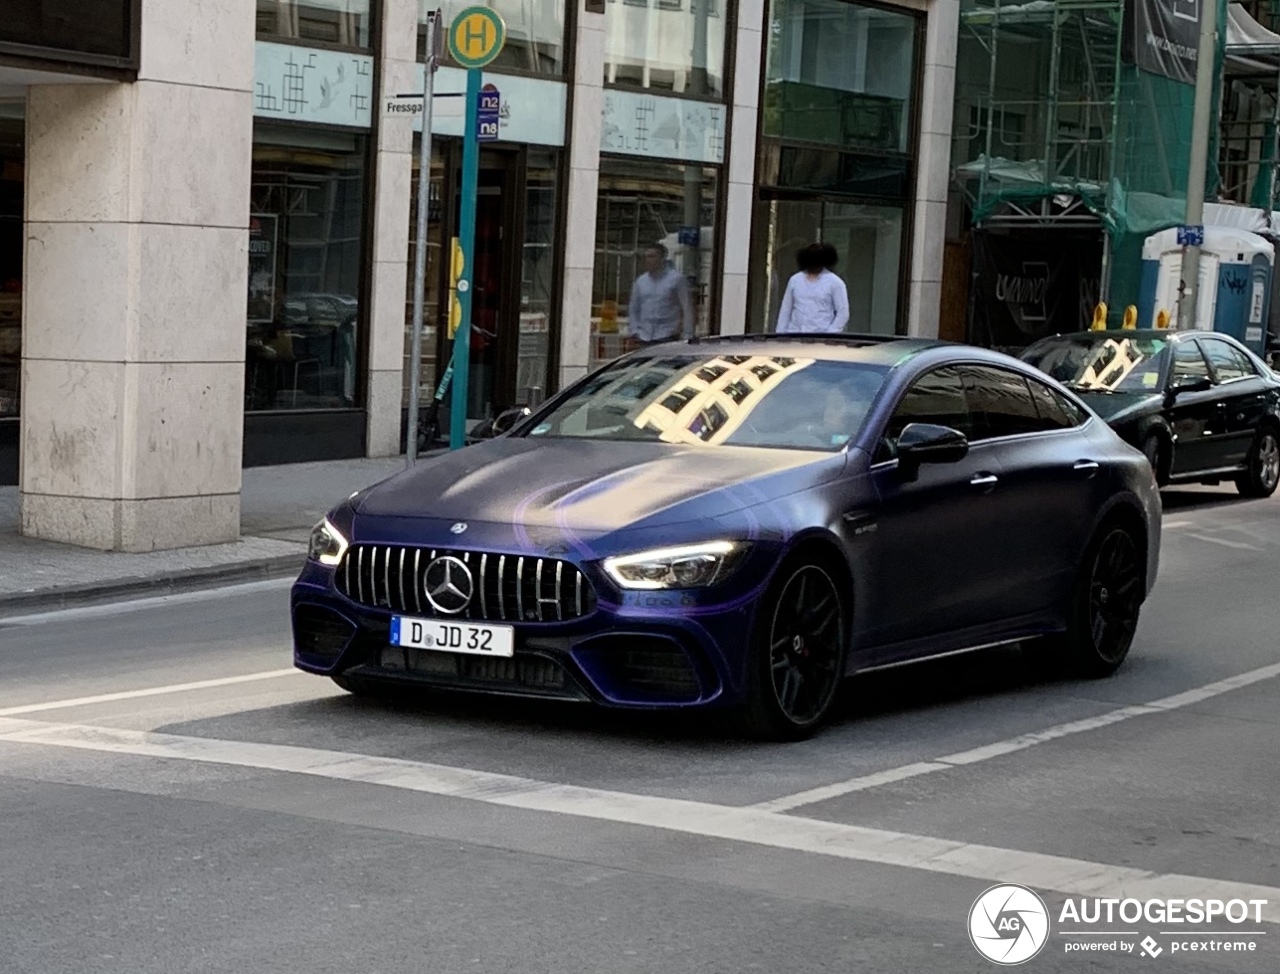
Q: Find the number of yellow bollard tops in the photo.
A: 3